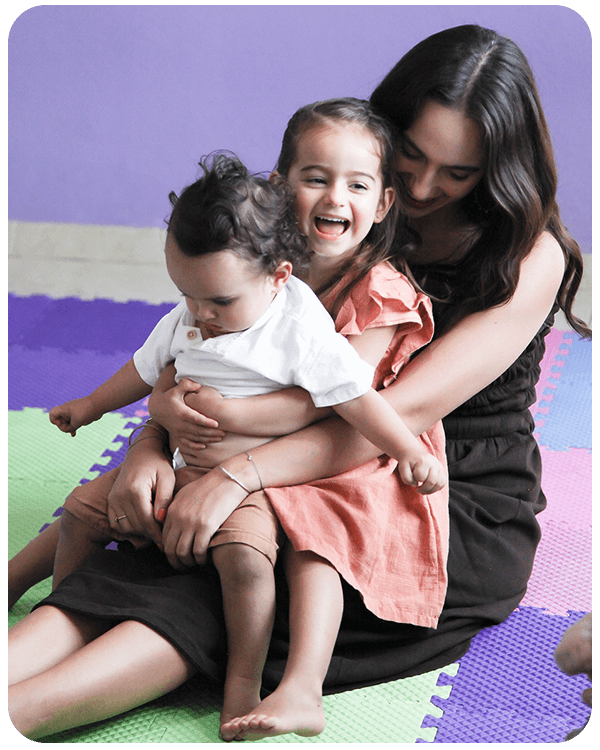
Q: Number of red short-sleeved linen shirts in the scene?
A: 0